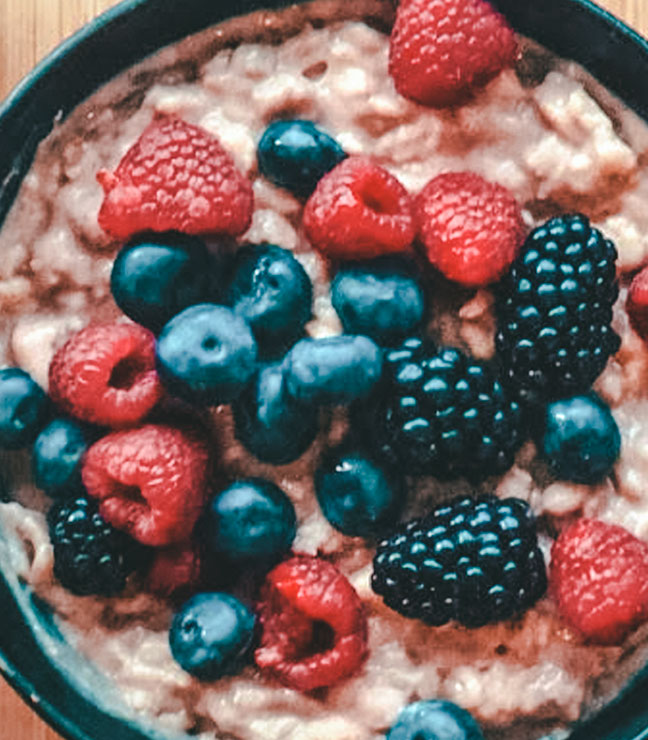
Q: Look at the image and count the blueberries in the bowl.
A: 14